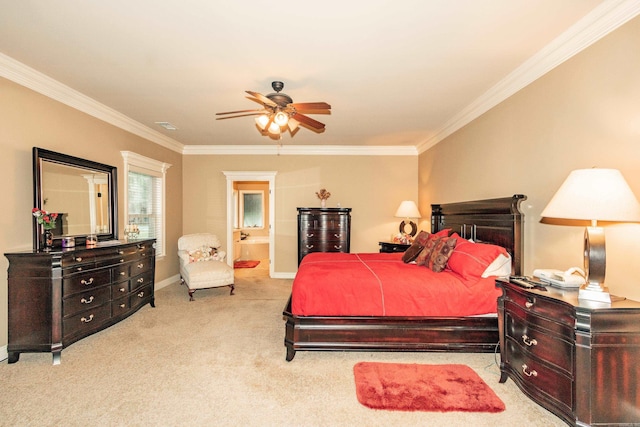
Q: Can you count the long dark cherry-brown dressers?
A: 1